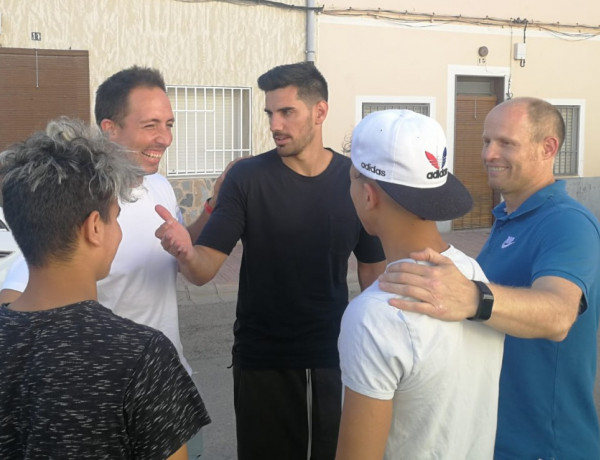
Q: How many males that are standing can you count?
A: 5